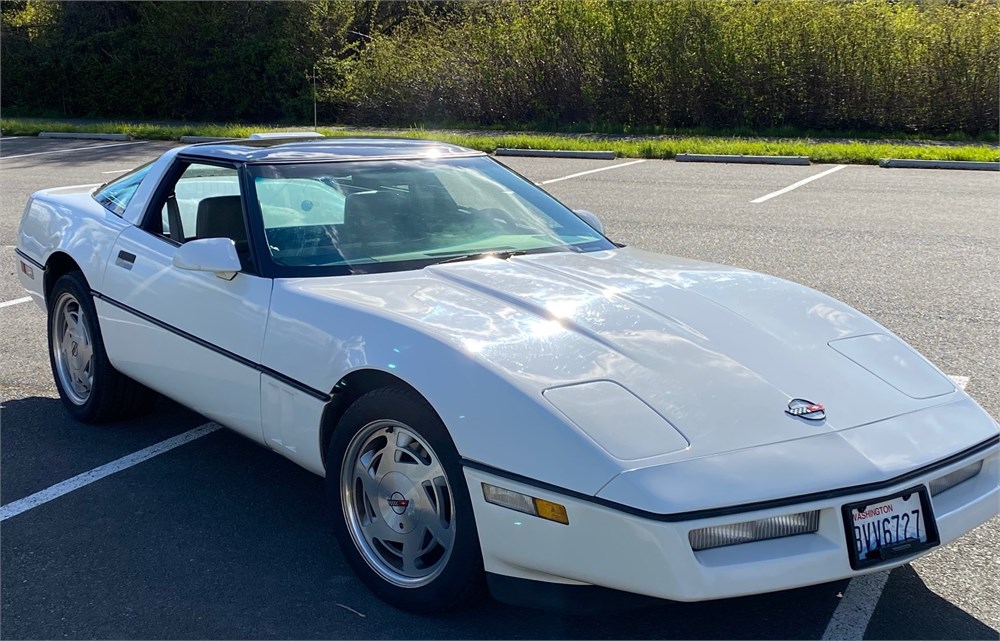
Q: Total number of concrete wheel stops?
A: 5